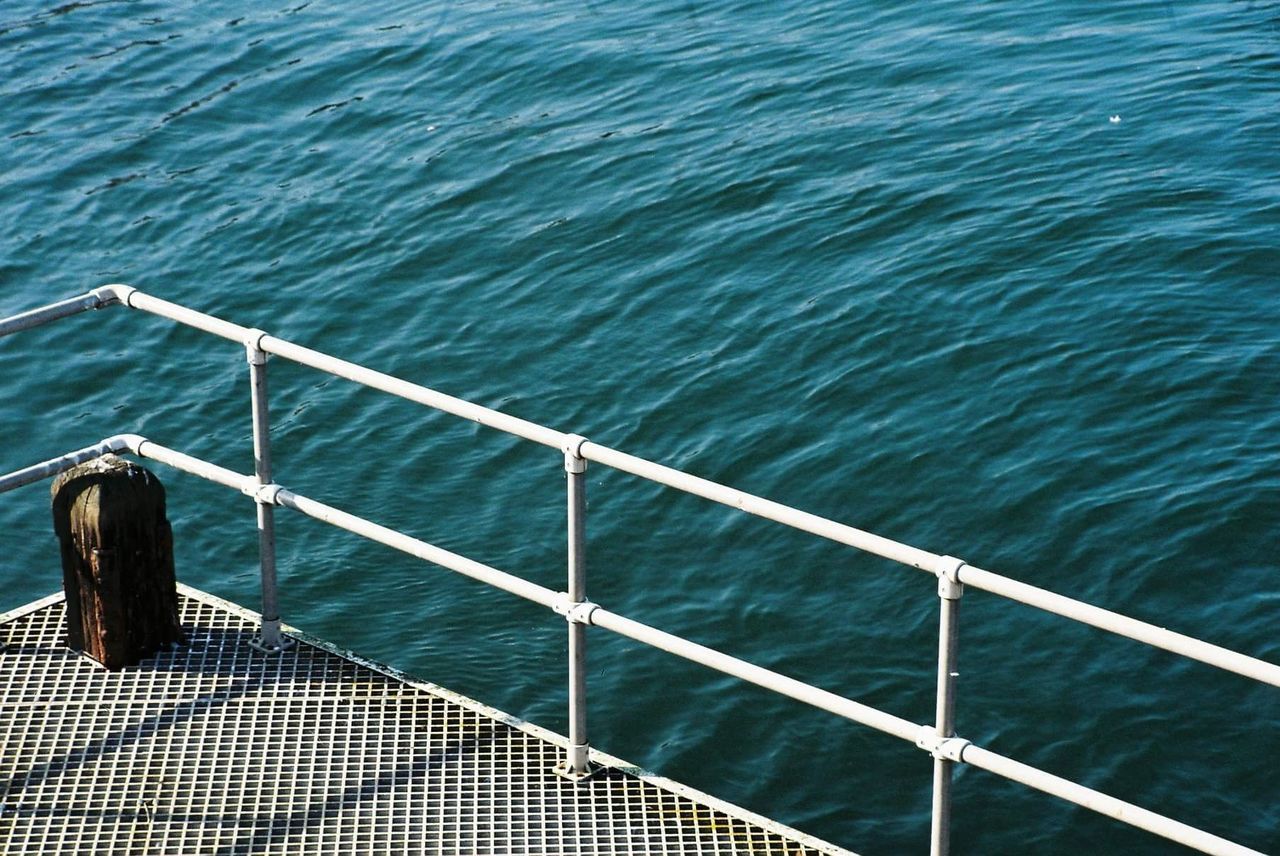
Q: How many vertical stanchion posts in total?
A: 3